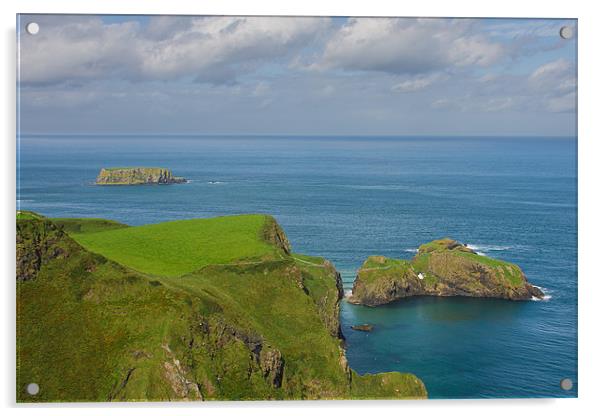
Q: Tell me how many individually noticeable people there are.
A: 0